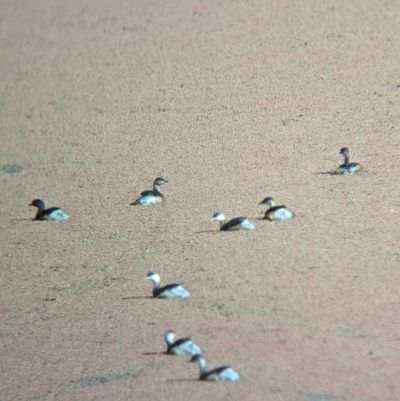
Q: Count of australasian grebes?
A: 8